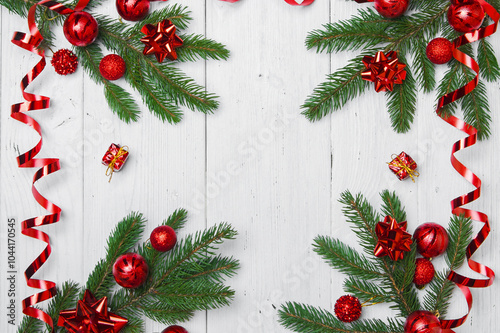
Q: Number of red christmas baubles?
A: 14